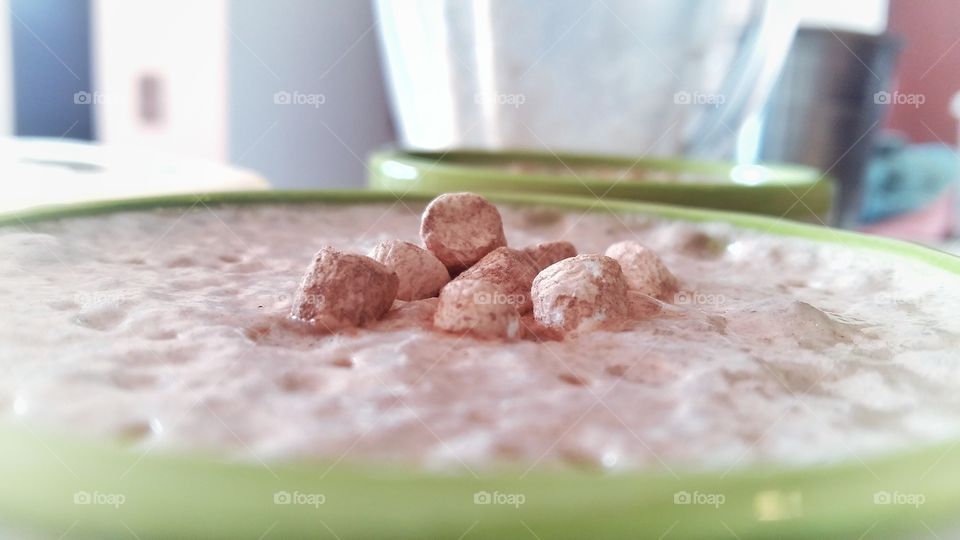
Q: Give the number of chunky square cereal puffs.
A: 8